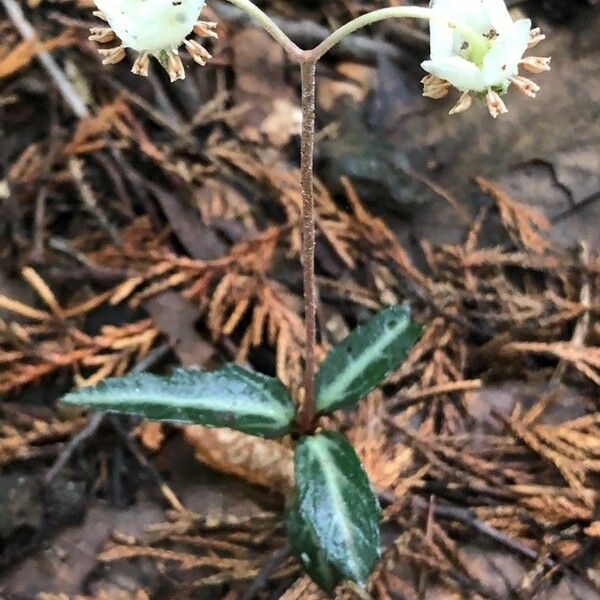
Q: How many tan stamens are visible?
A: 13